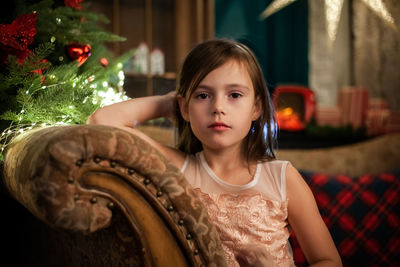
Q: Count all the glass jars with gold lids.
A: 0